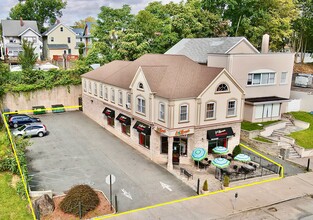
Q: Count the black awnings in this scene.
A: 4